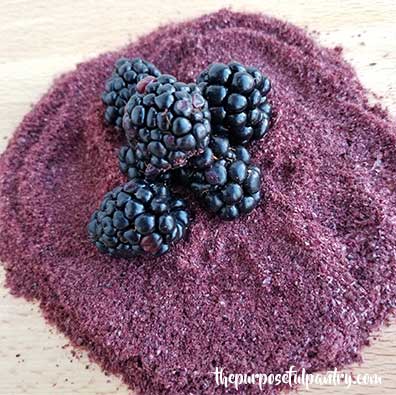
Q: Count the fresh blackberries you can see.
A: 6